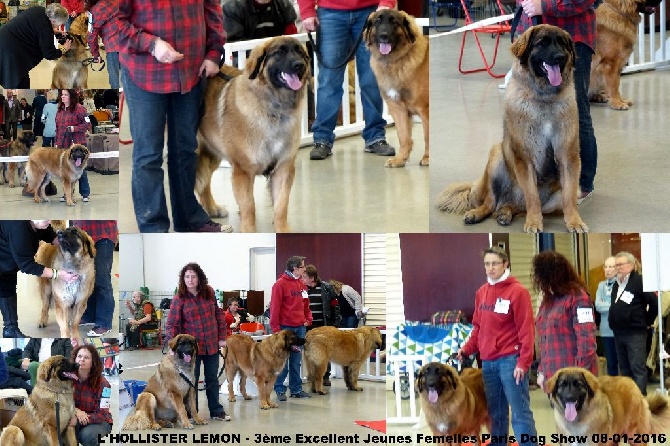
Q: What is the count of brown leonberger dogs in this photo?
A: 14